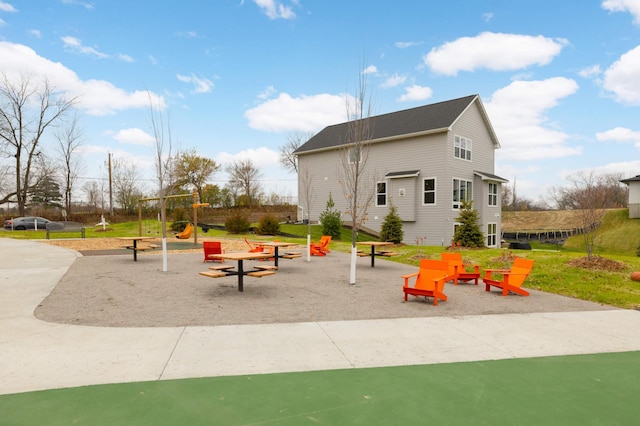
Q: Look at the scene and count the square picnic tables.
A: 4